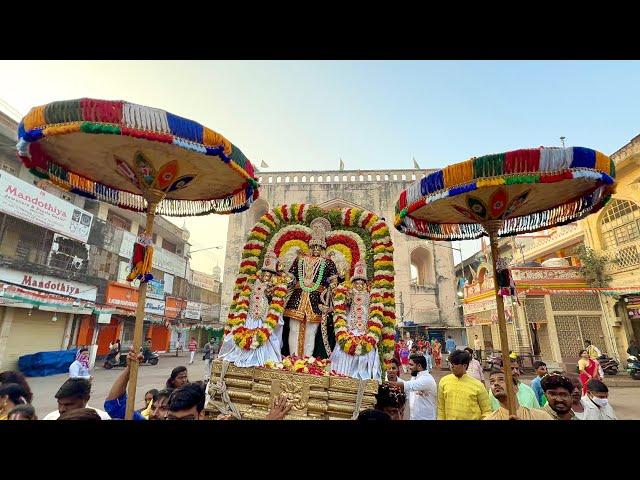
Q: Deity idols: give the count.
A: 3